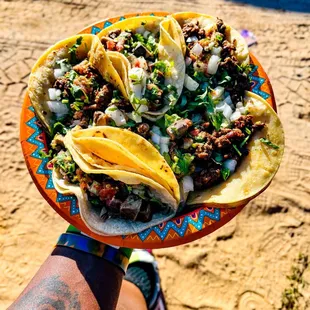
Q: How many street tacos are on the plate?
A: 5